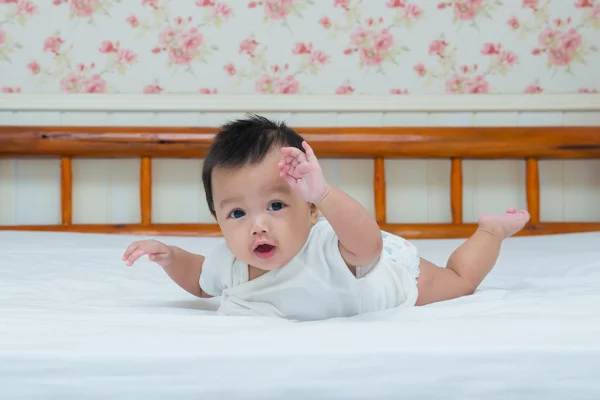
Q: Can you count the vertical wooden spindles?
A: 5